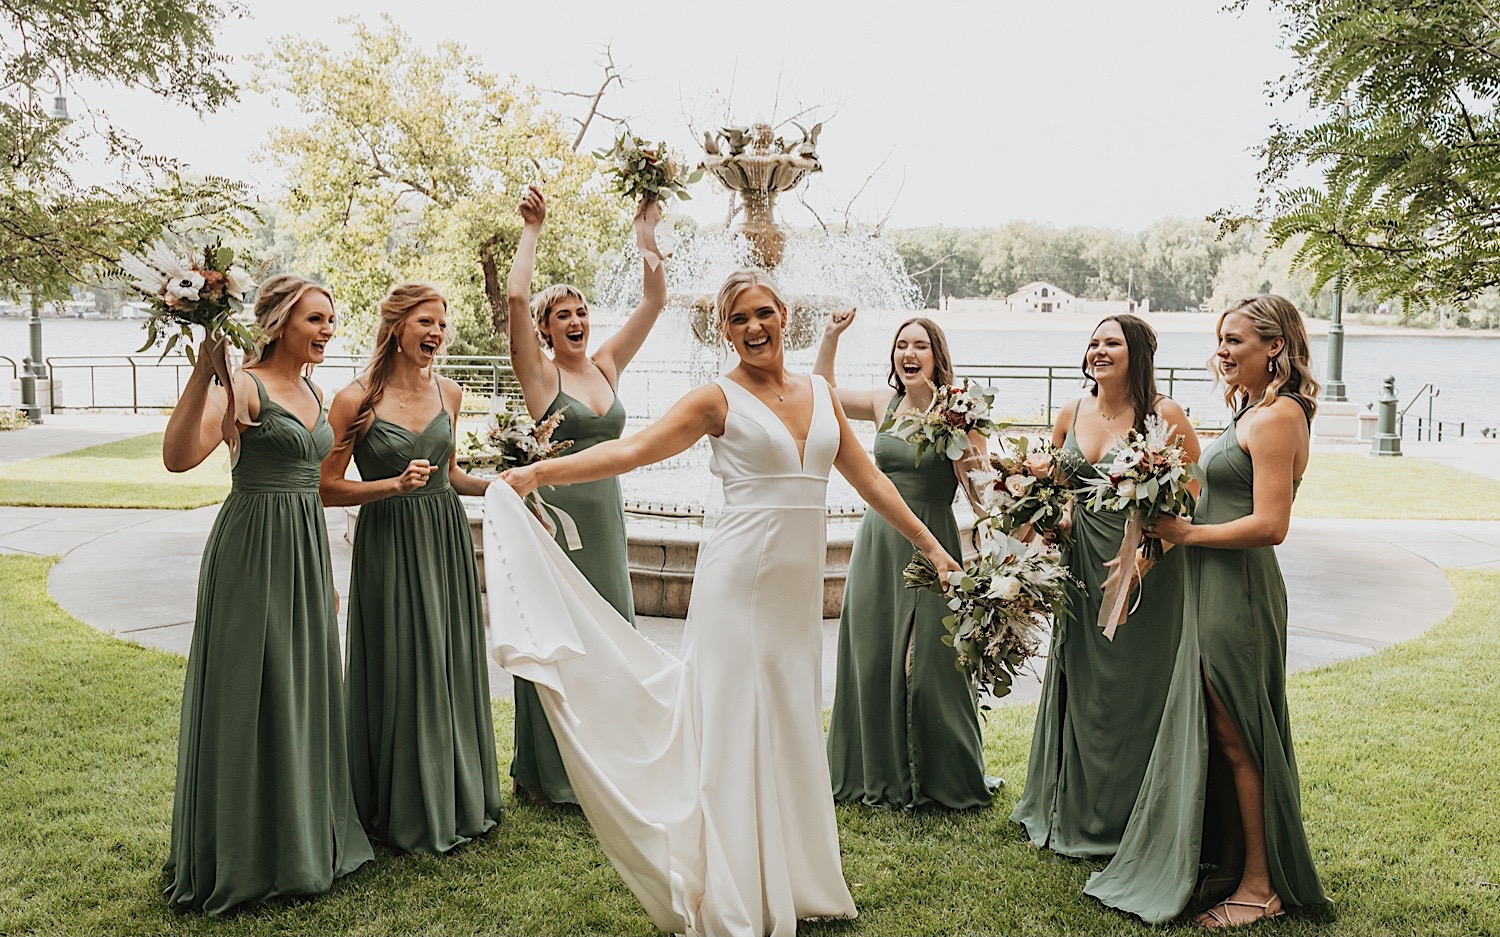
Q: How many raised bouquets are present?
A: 2